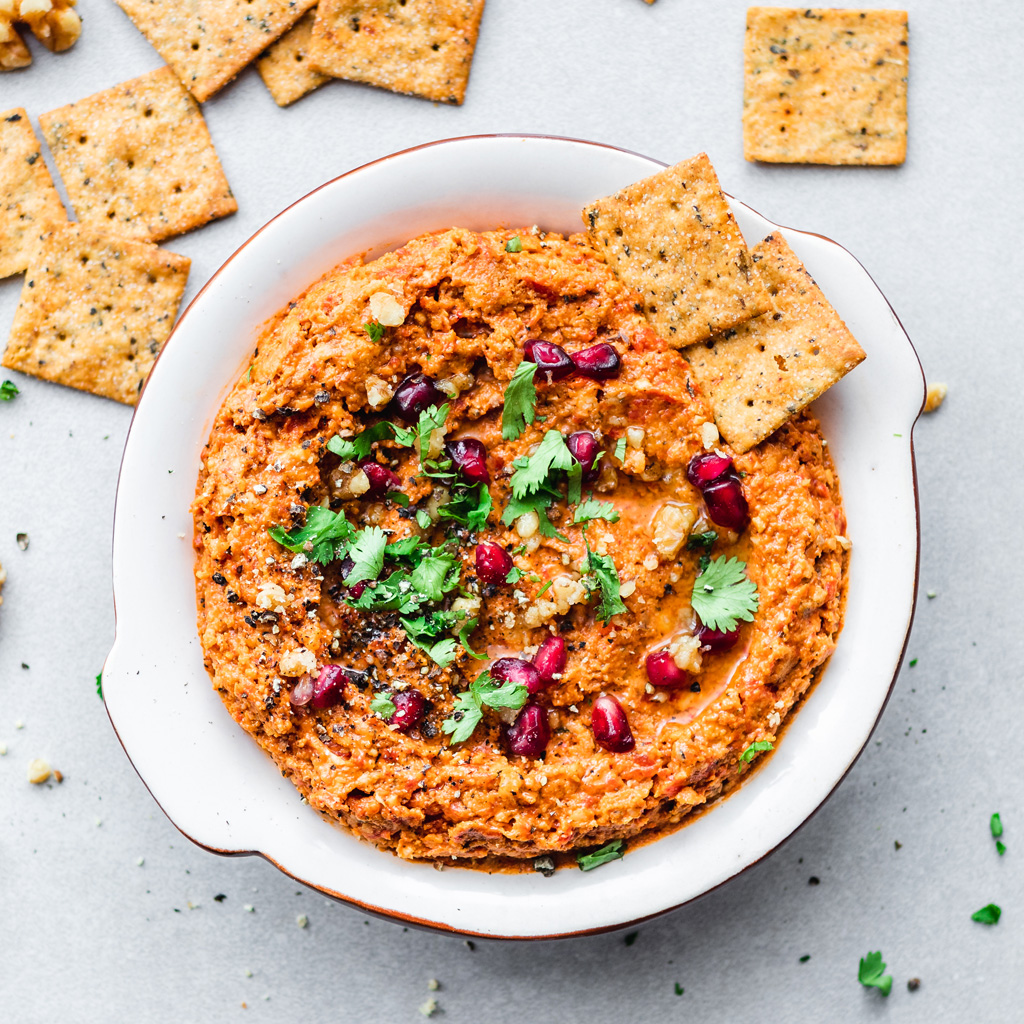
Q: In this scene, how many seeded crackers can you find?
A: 9